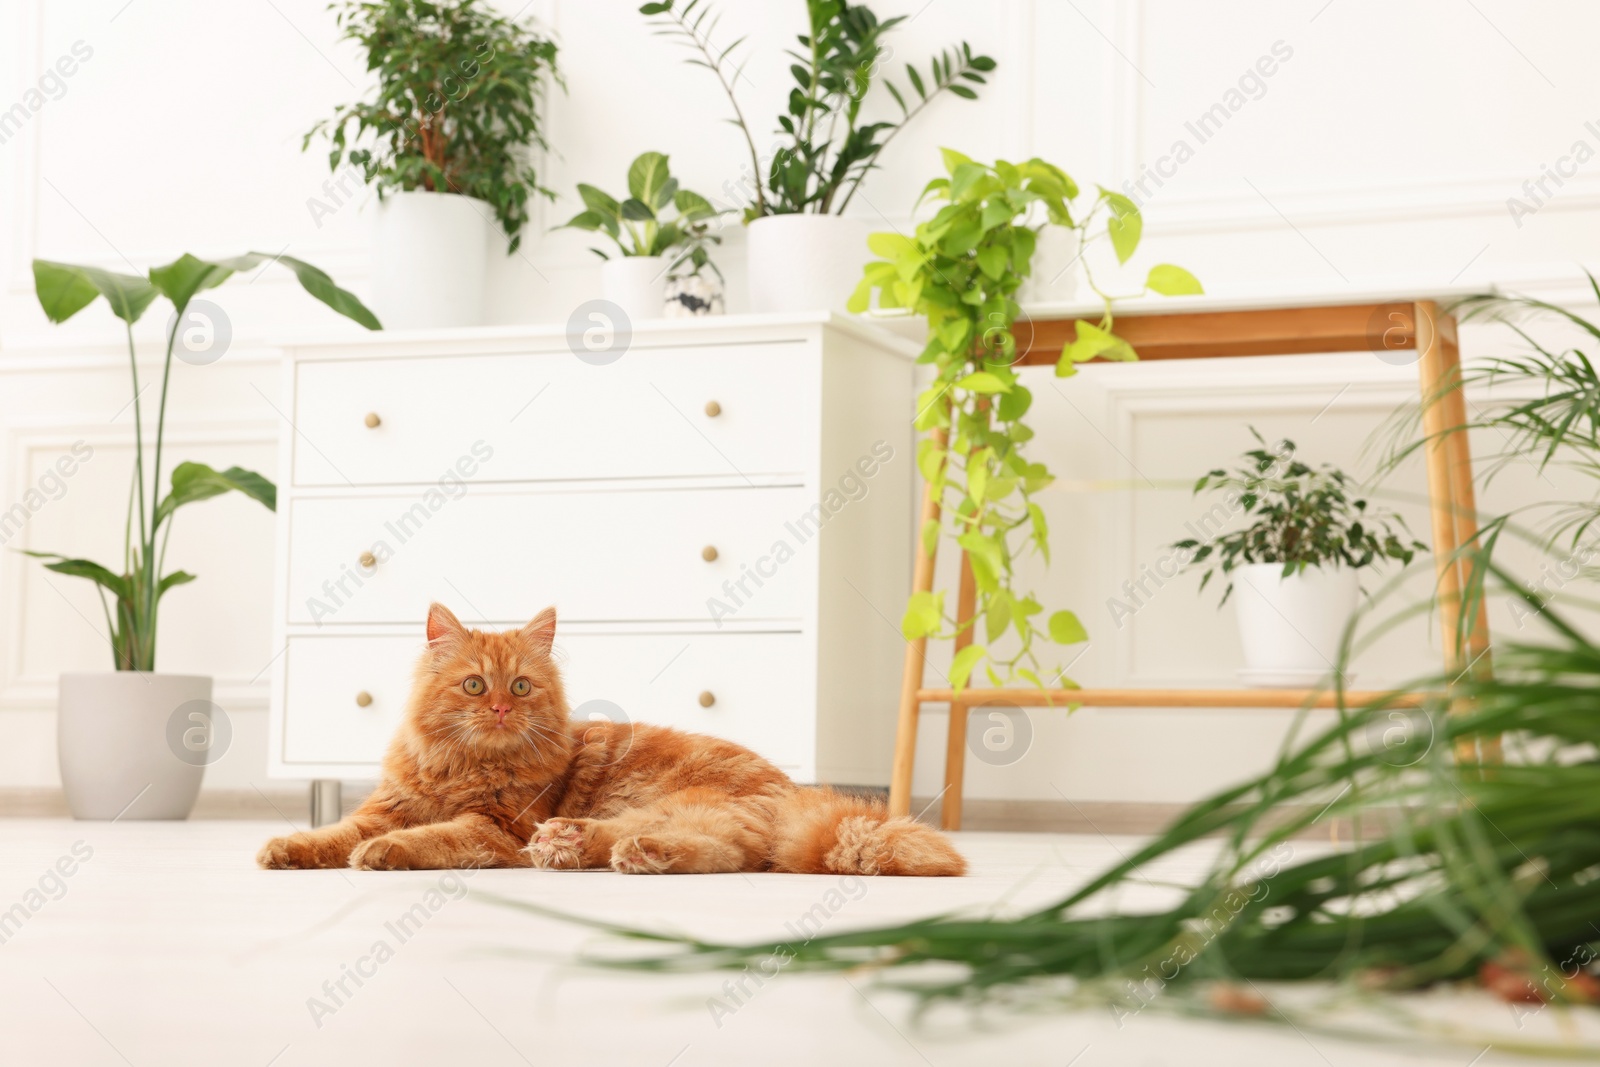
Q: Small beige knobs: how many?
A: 6